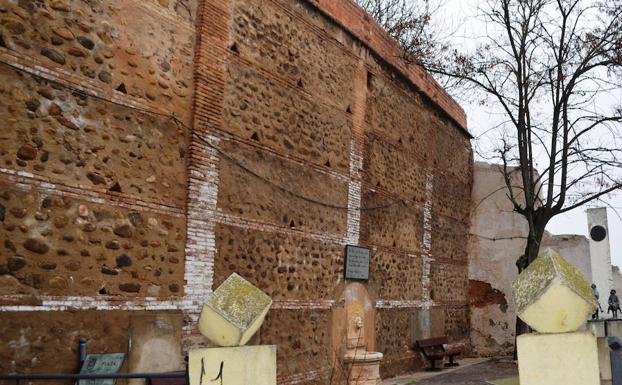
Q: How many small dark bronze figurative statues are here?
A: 2